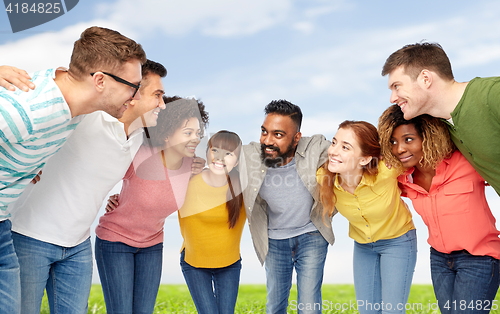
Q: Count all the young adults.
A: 8